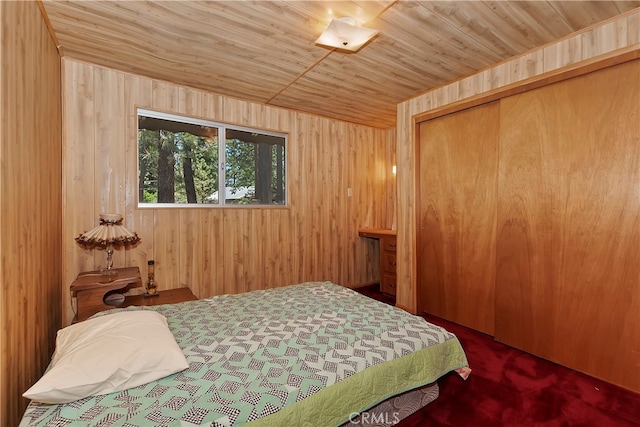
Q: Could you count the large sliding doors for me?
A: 2